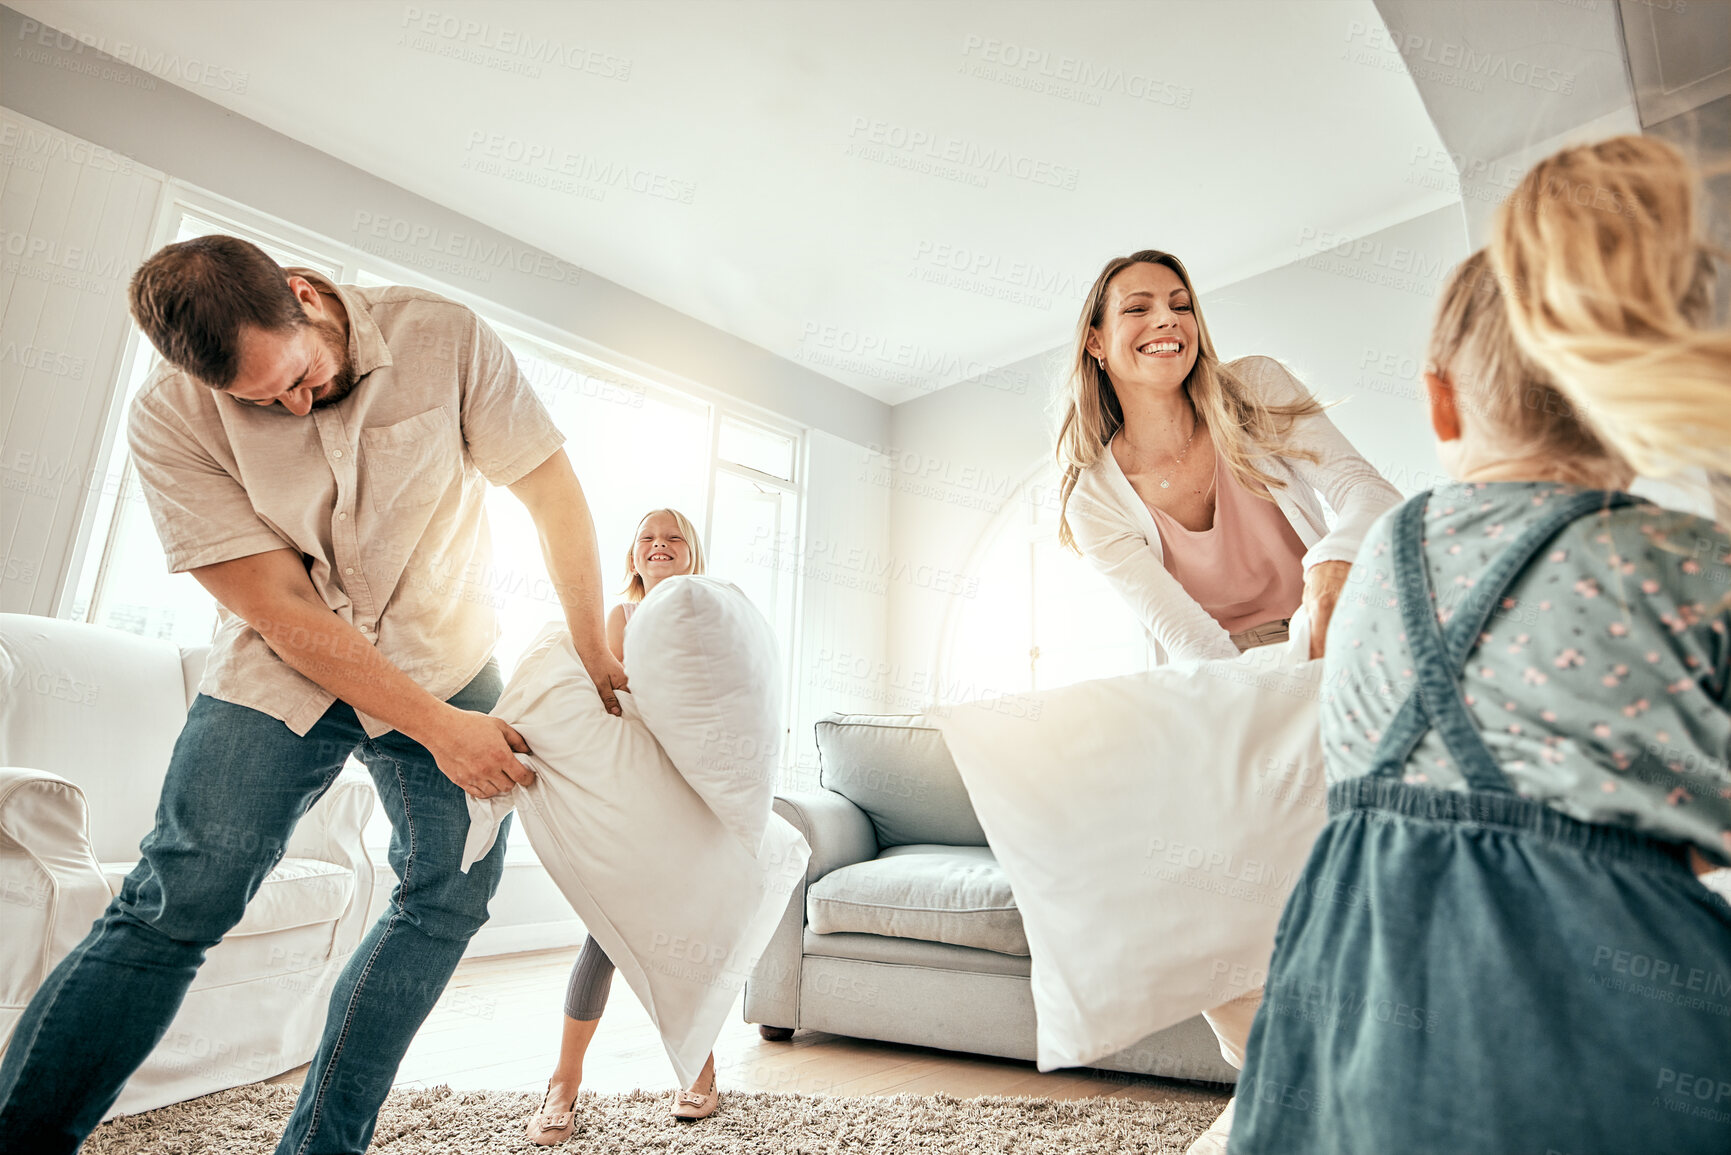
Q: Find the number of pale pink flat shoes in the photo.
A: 2